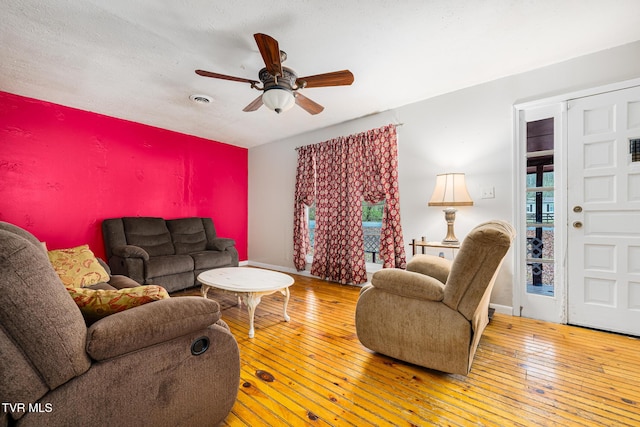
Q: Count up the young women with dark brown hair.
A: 0